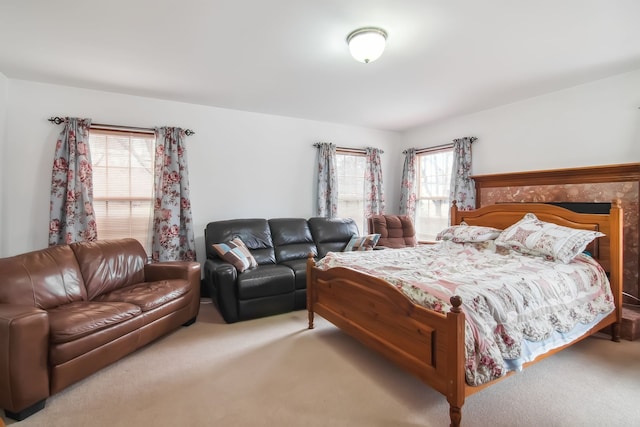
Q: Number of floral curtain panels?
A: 6